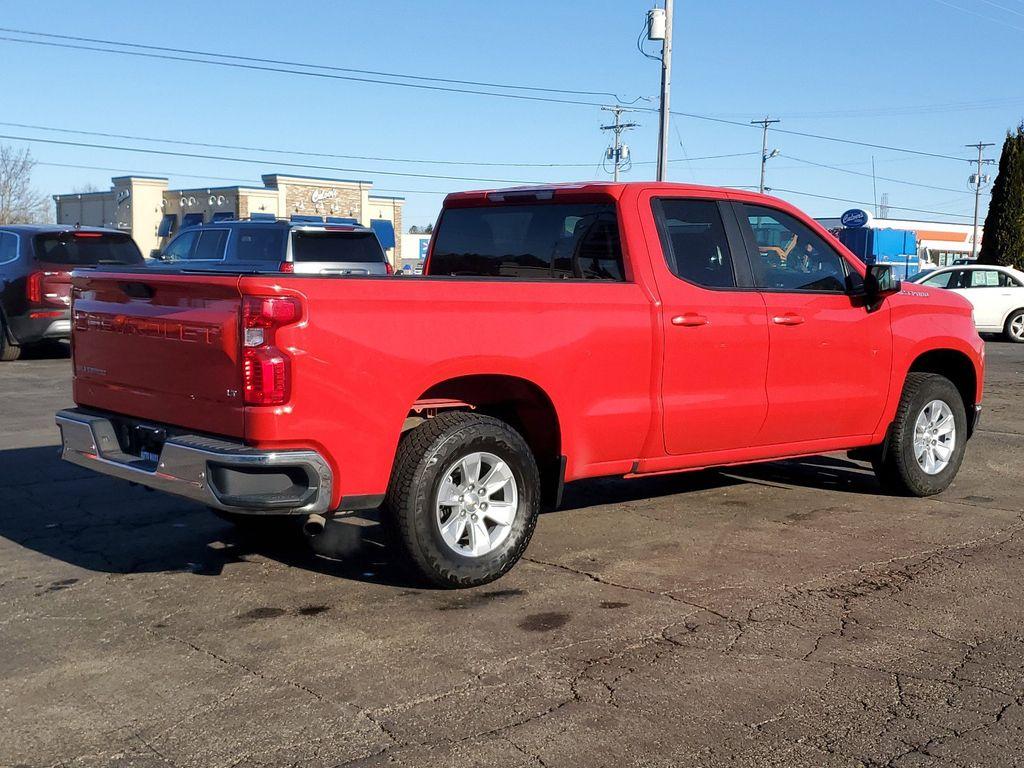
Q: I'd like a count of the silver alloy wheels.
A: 3